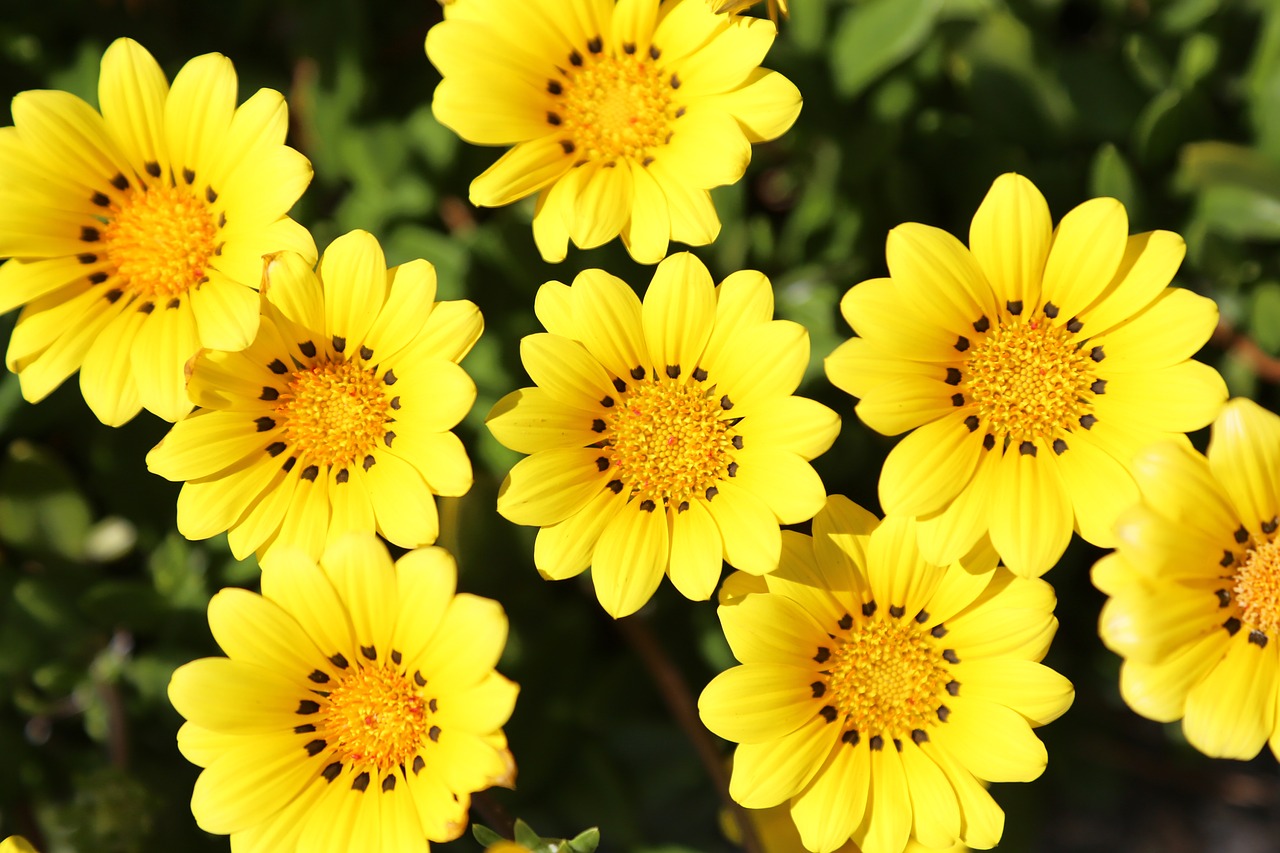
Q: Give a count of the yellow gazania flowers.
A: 8